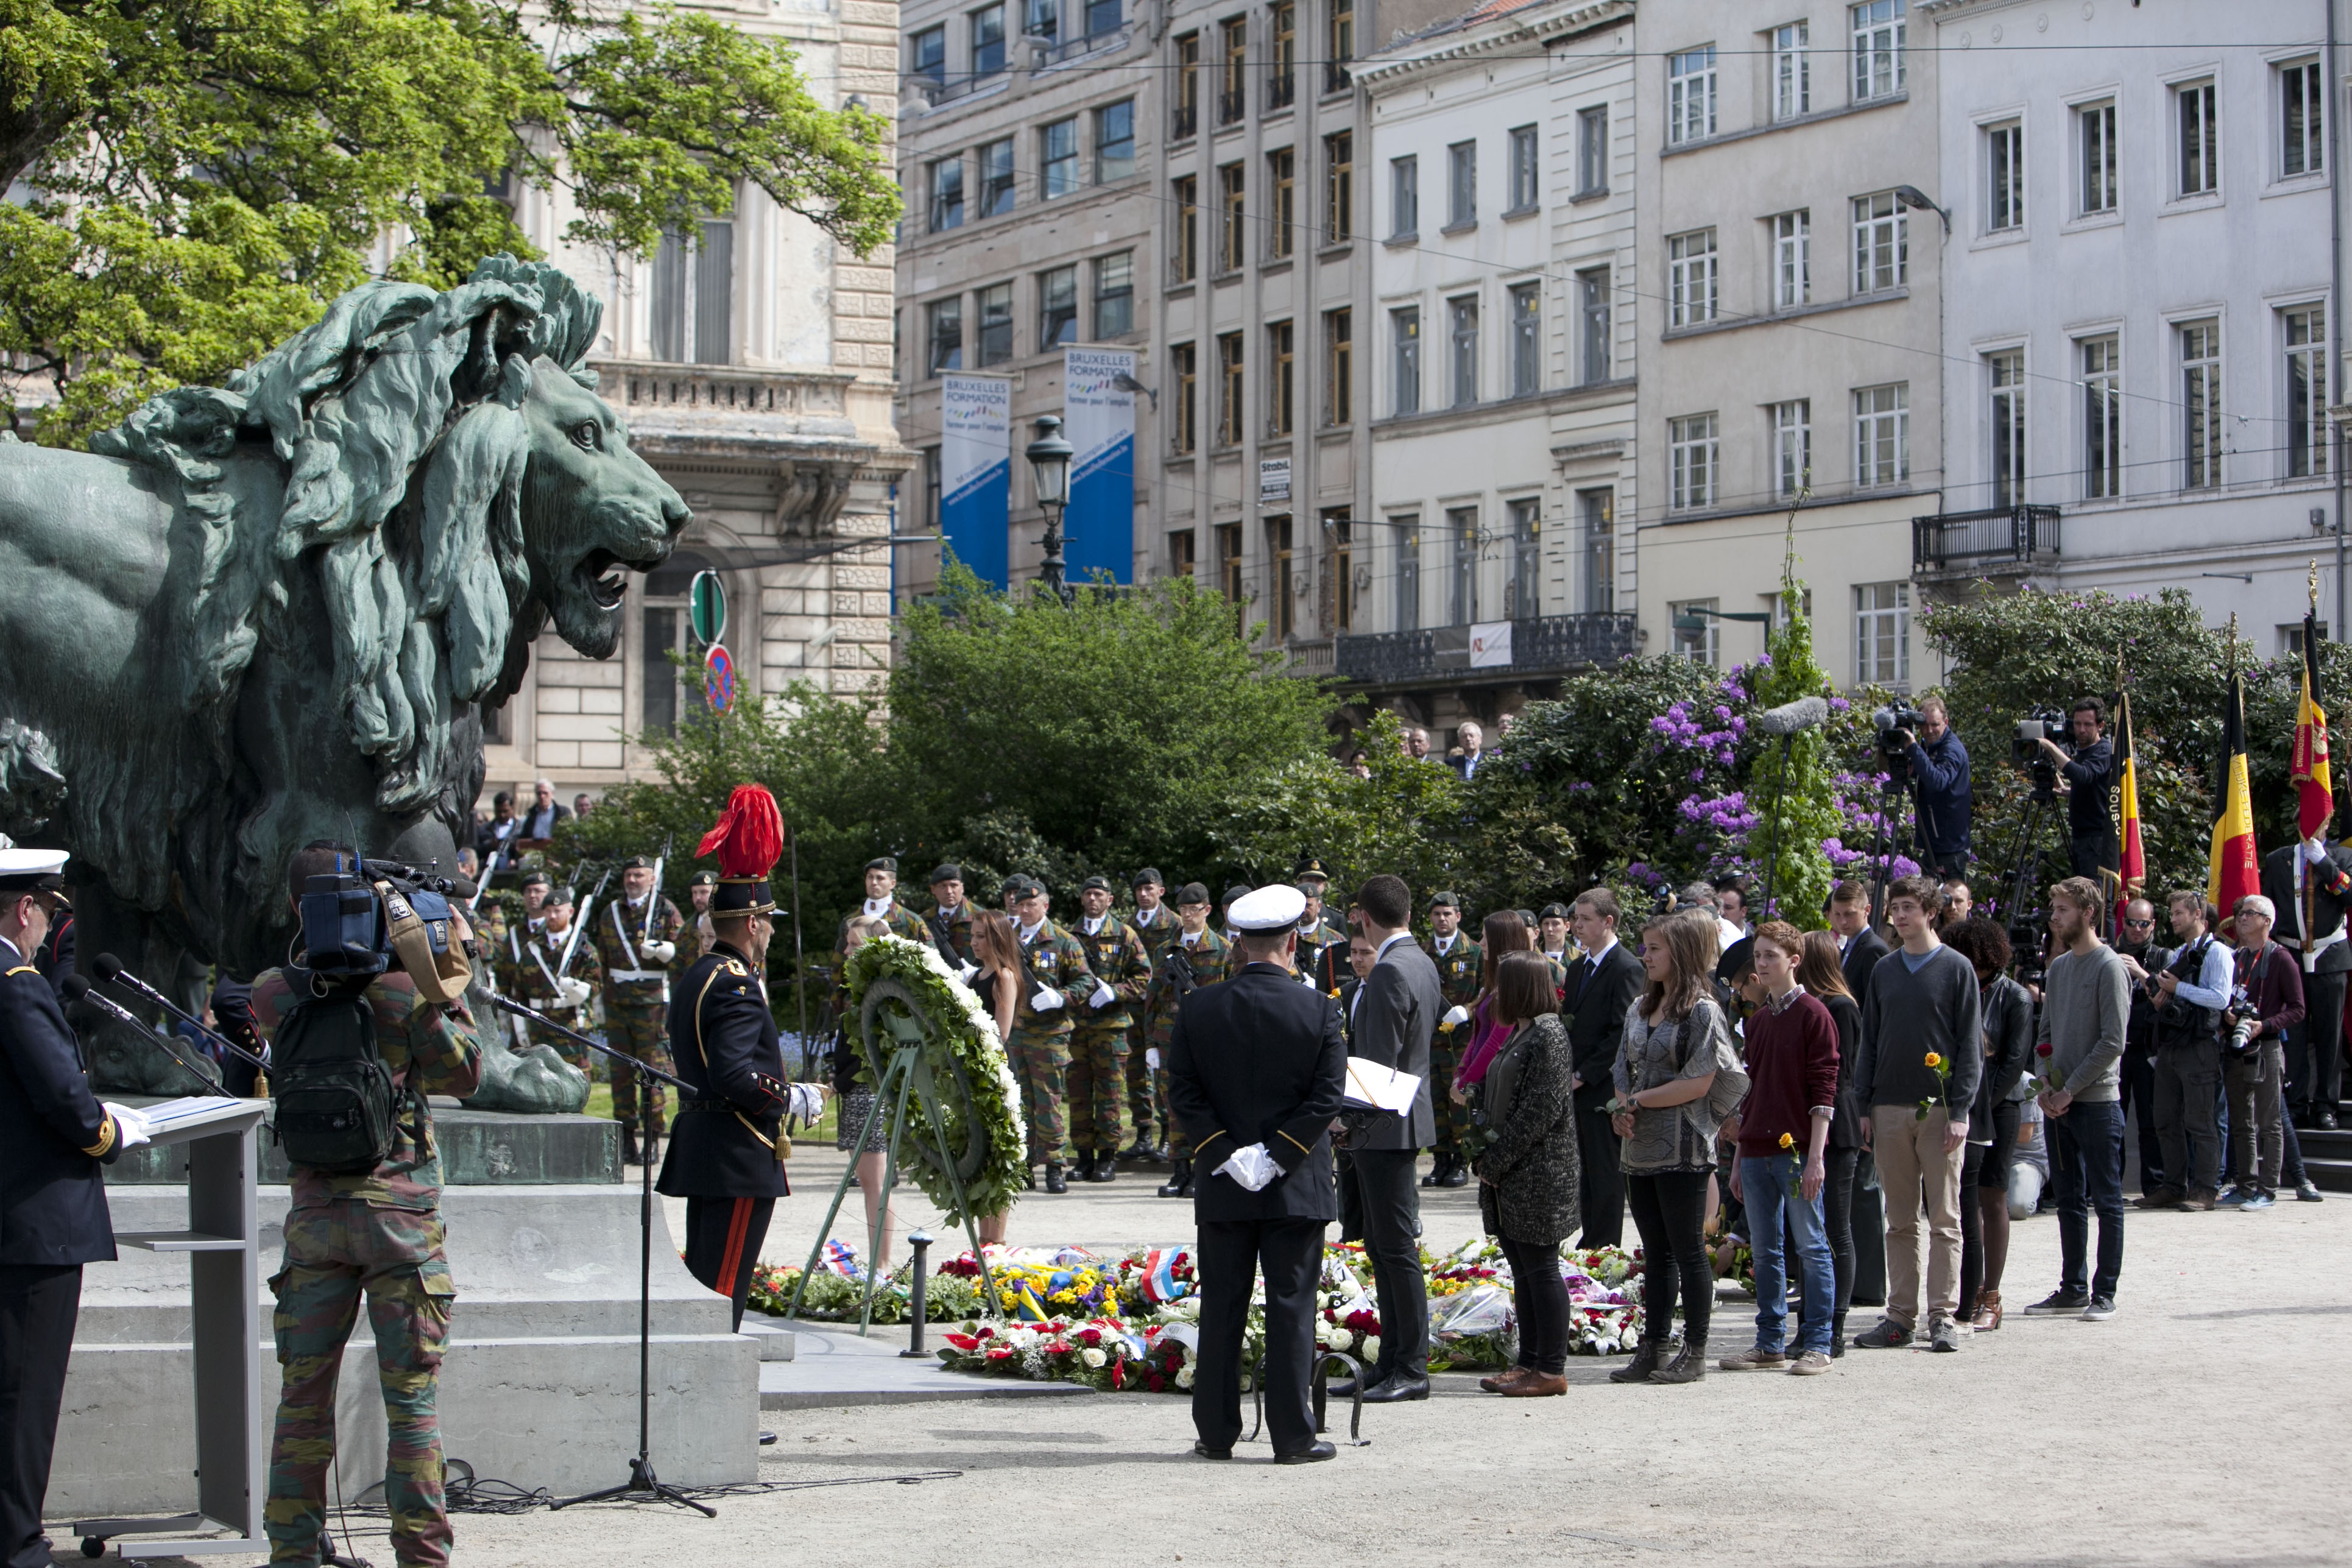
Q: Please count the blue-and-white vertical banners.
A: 2